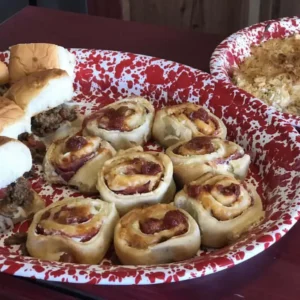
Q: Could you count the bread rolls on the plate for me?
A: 8